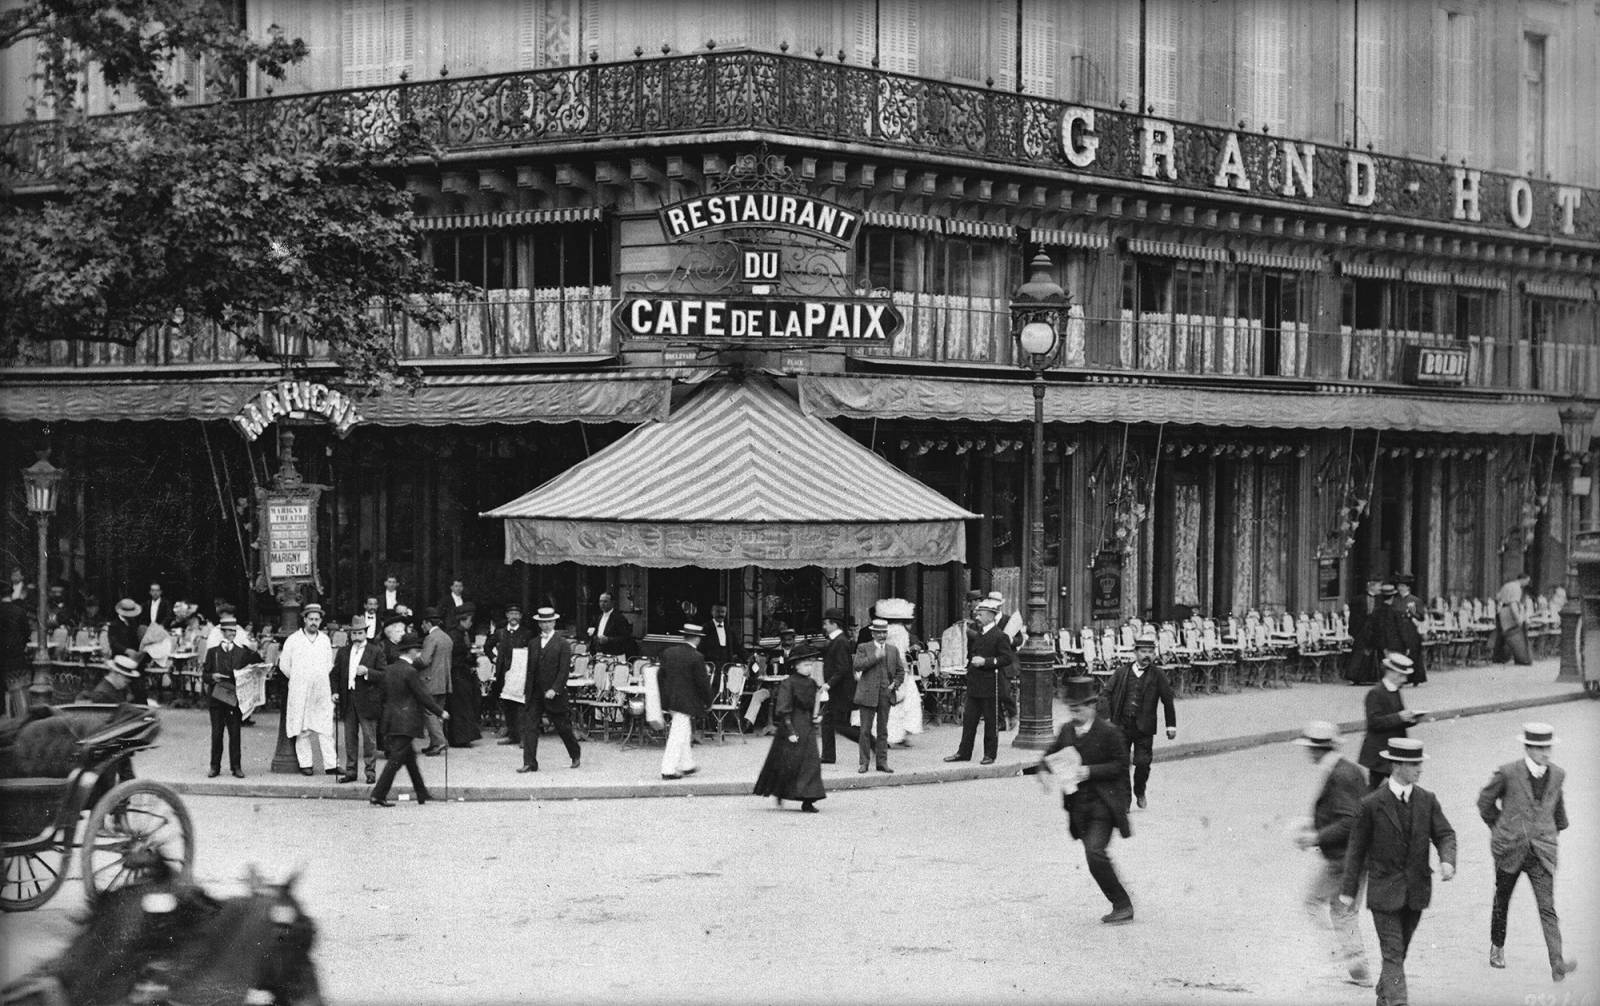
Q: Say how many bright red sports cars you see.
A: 0